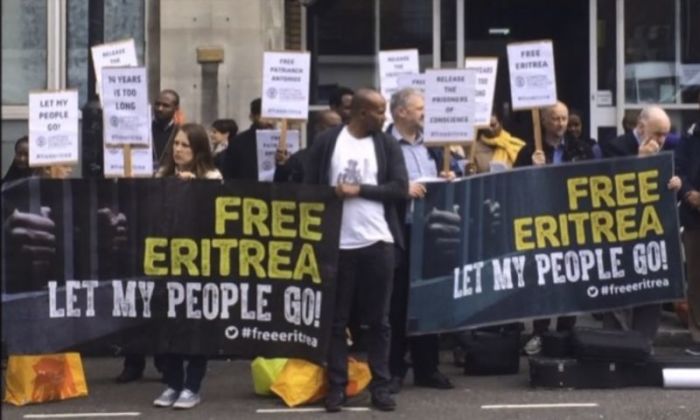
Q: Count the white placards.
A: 11